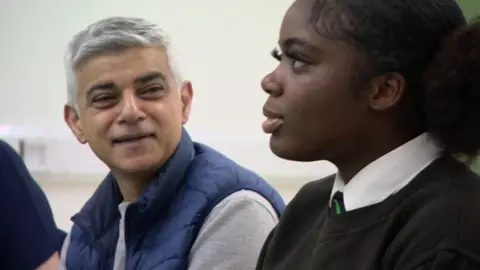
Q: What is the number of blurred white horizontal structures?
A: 1